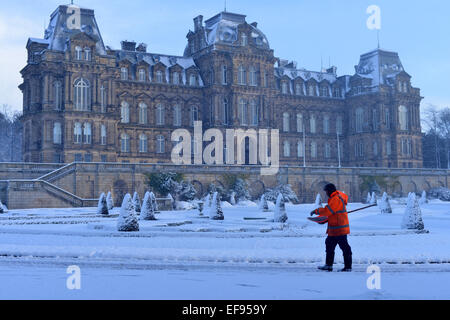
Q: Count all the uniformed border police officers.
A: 0